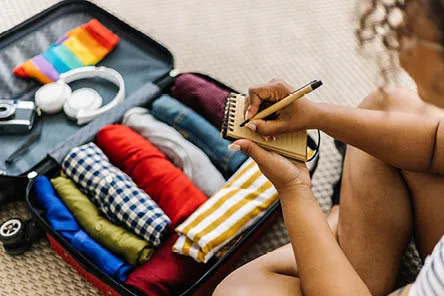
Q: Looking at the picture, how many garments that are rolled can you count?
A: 7